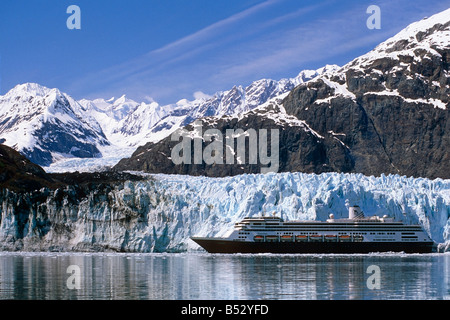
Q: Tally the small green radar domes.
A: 0